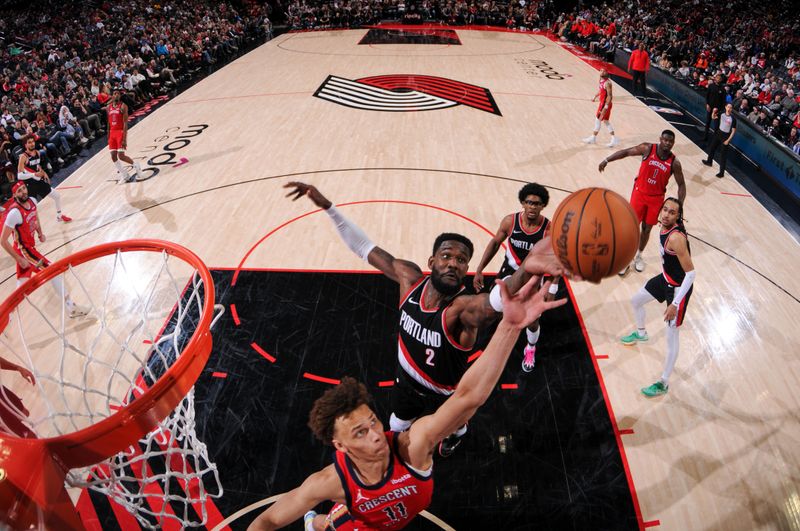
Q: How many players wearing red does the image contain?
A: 5